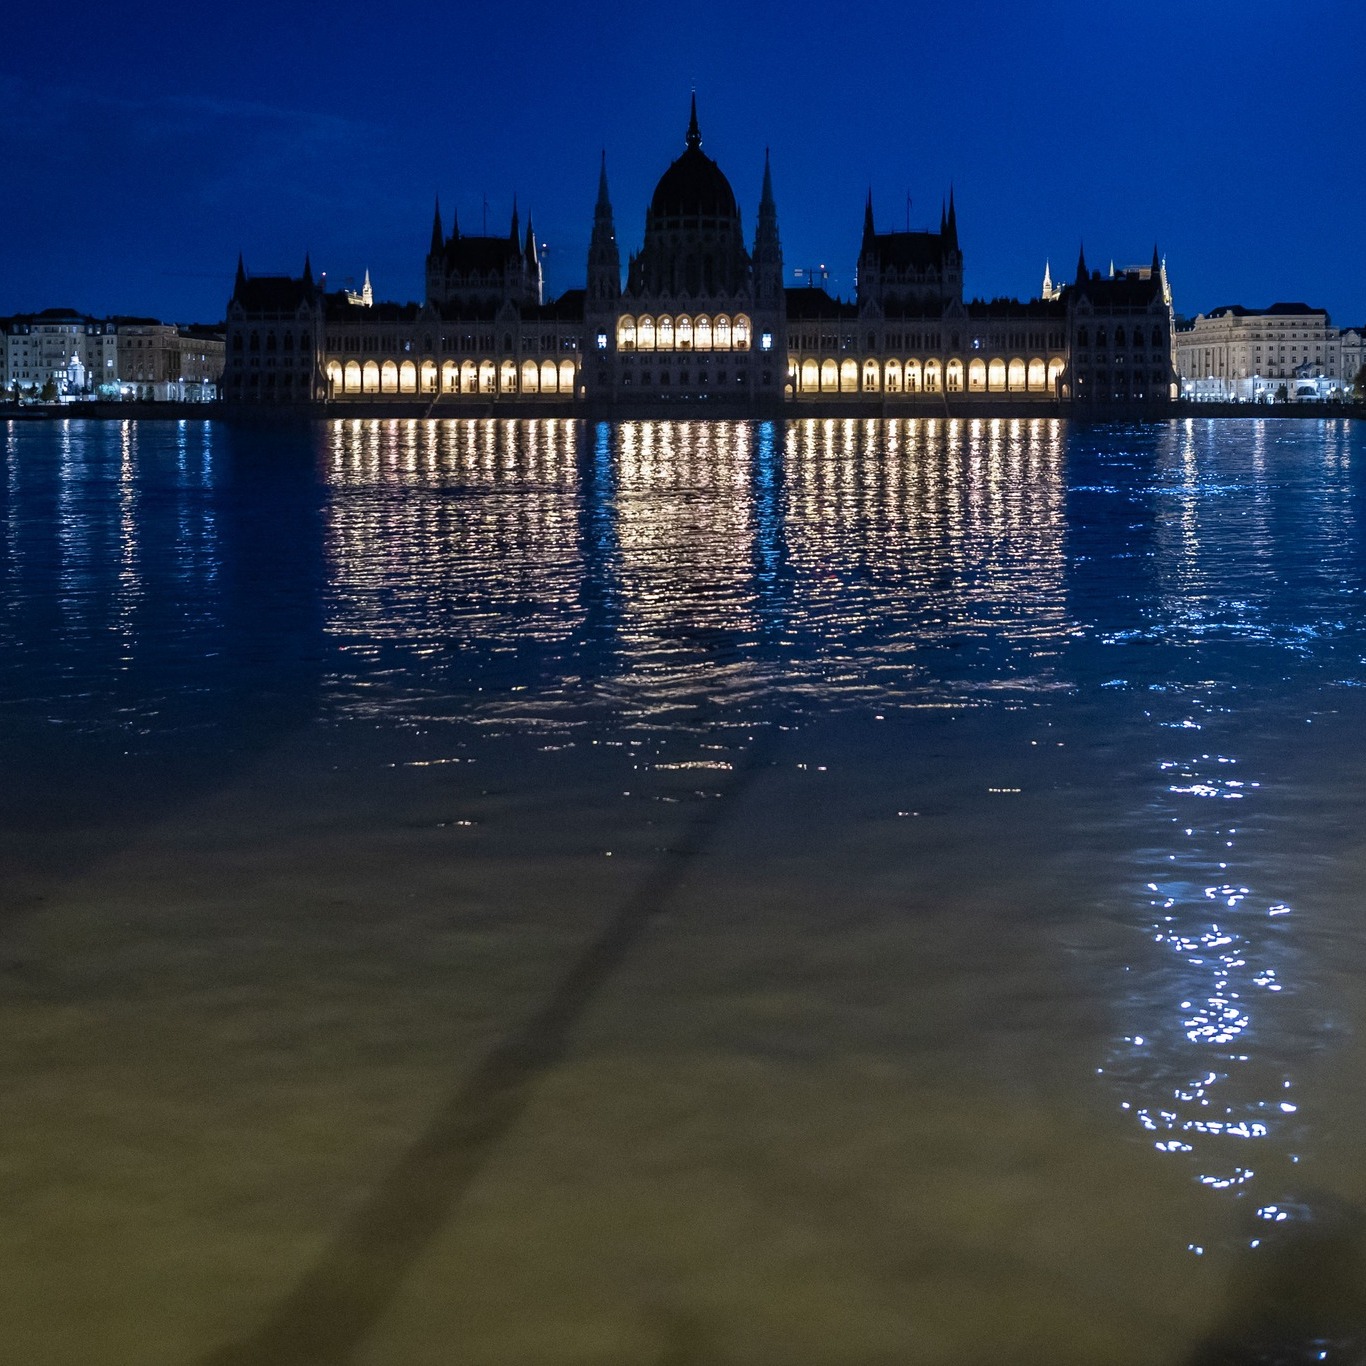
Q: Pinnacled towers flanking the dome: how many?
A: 2